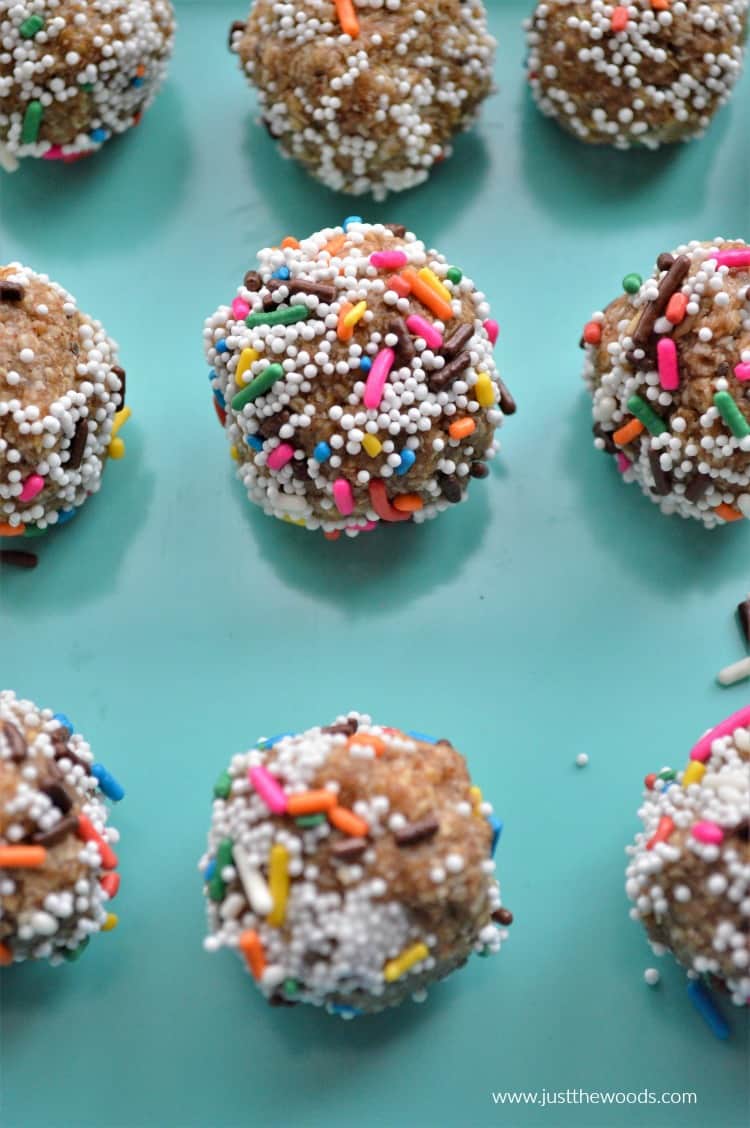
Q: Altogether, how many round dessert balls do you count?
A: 9